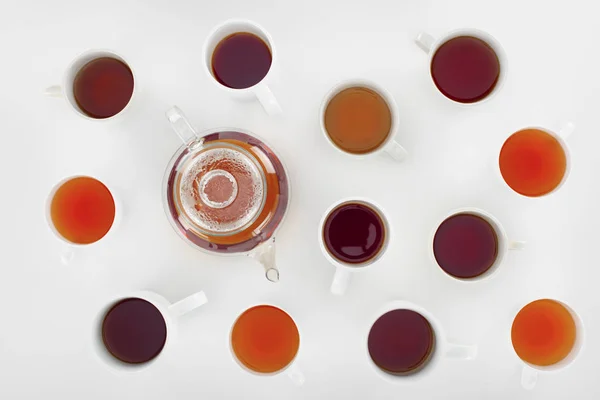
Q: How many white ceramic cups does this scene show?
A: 12